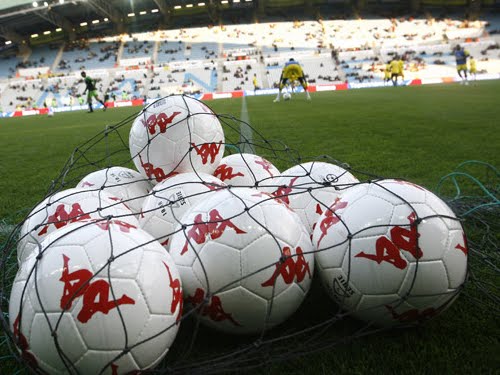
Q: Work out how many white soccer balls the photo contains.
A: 9